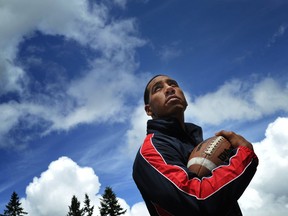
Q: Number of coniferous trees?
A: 4